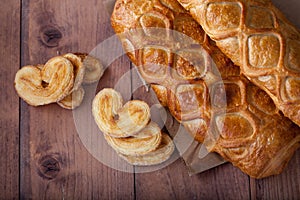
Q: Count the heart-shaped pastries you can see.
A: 6